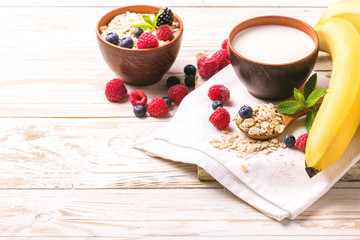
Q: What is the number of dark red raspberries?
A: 12